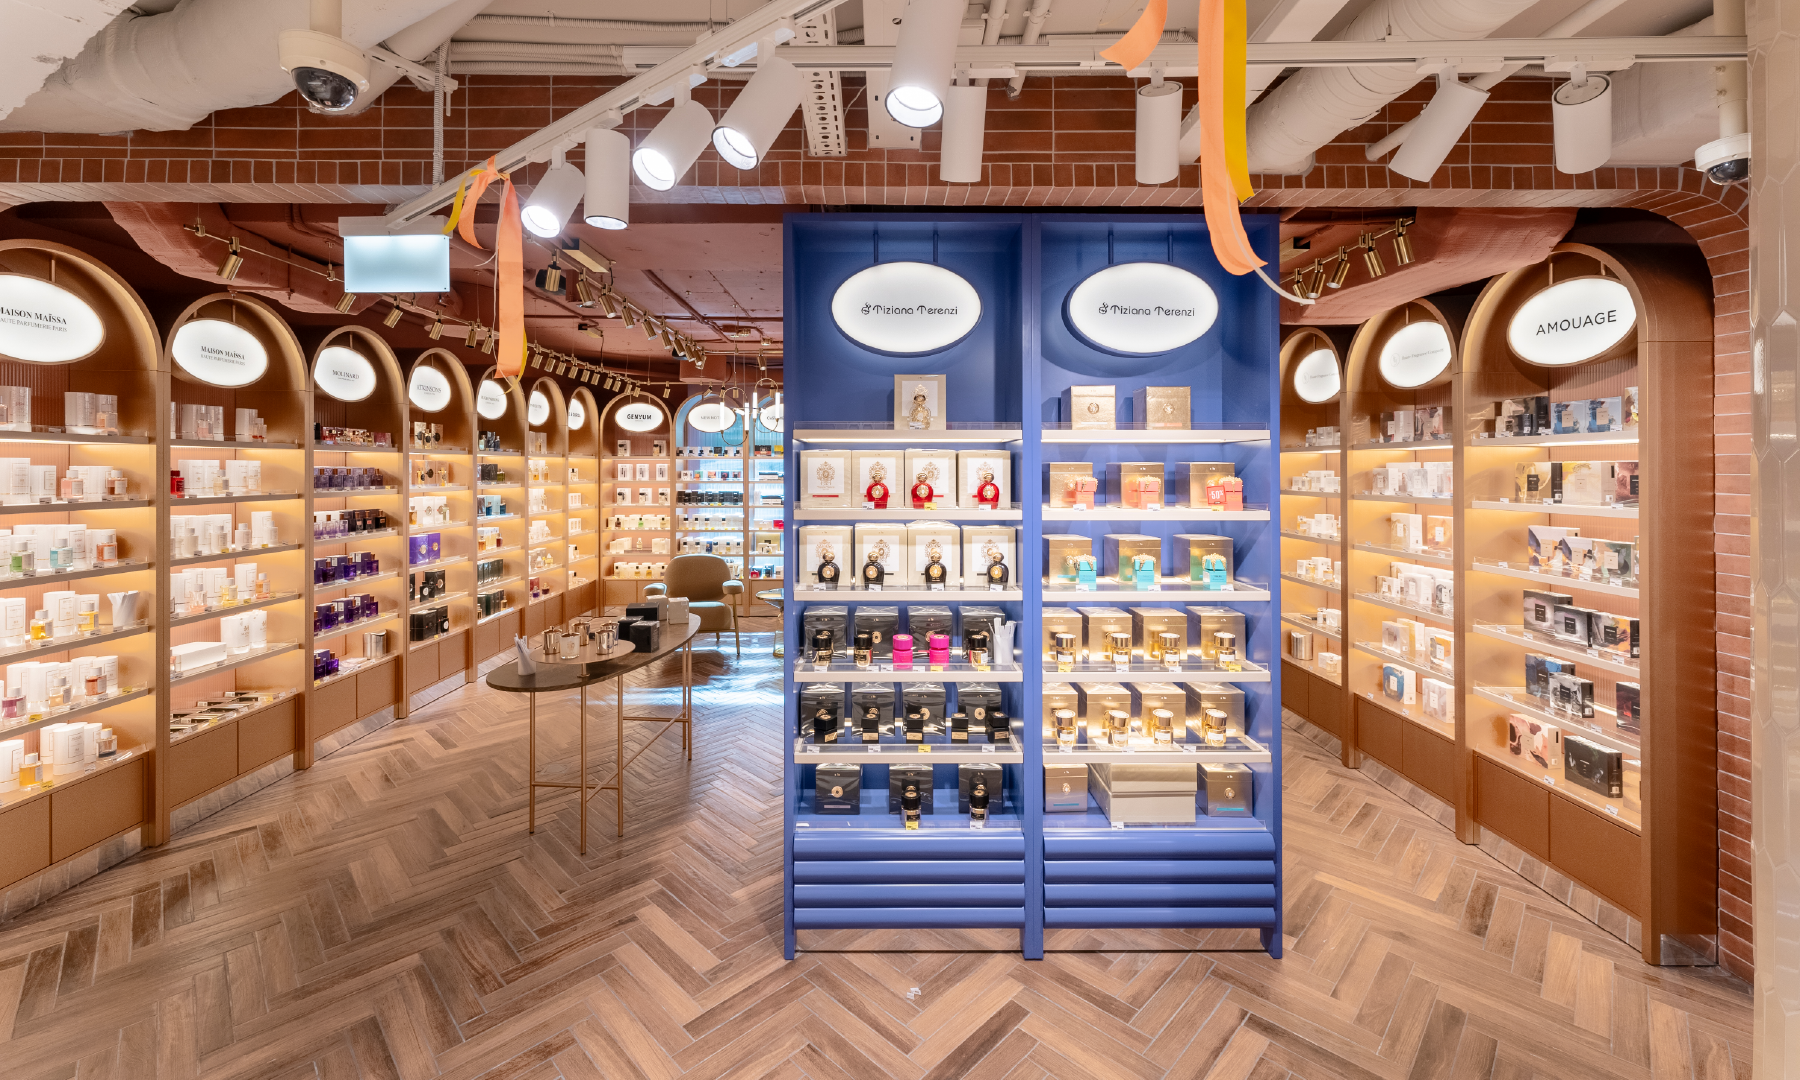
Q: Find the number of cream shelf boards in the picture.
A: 10